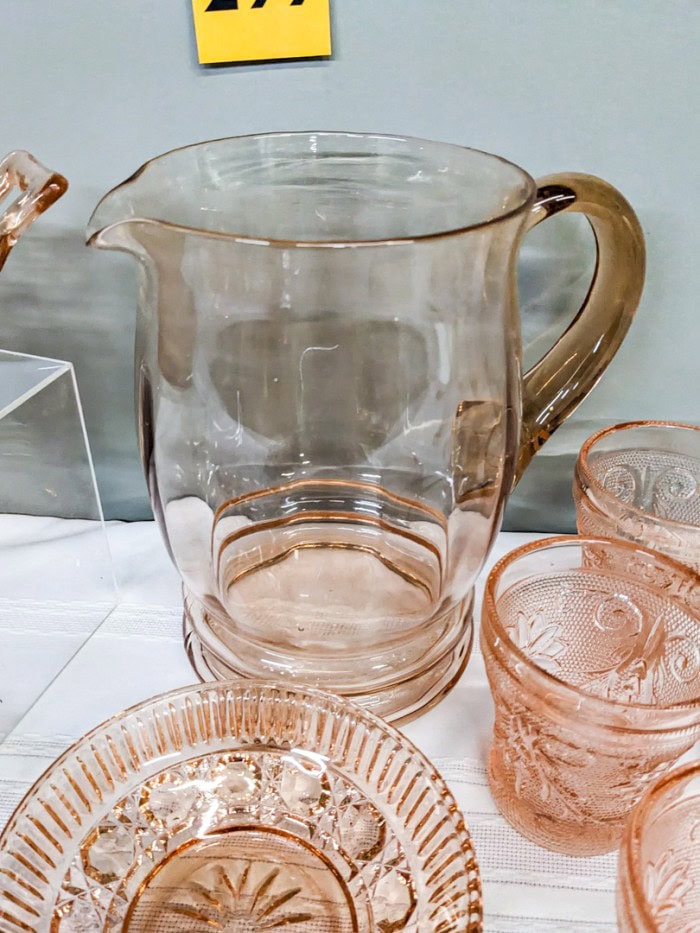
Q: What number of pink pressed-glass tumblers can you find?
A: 3